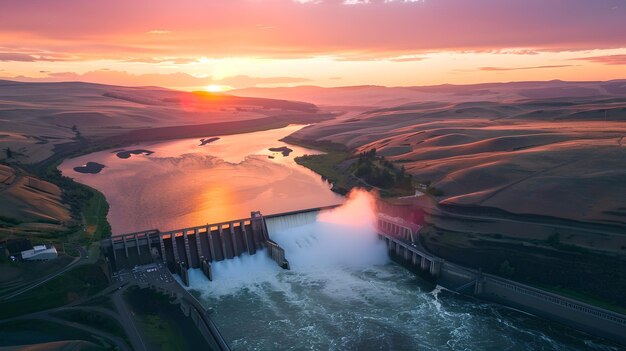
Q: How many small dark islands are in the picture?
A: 4